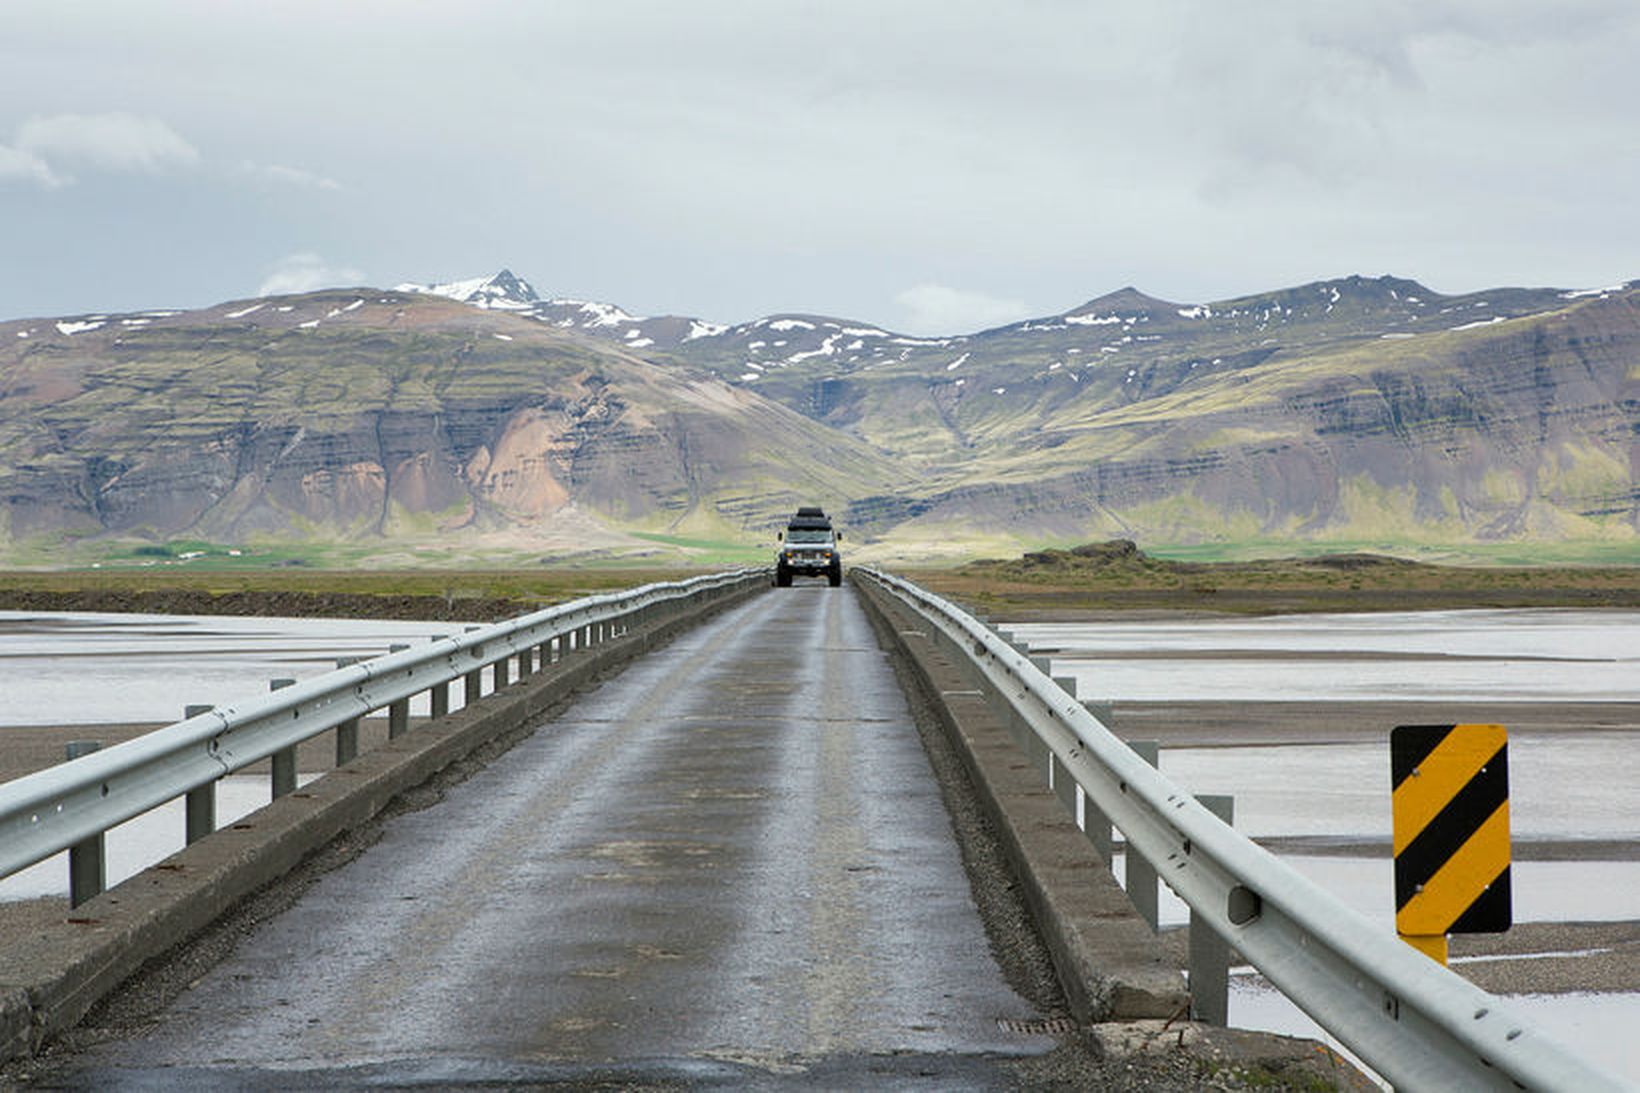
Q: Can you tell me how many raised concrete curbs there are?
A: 2